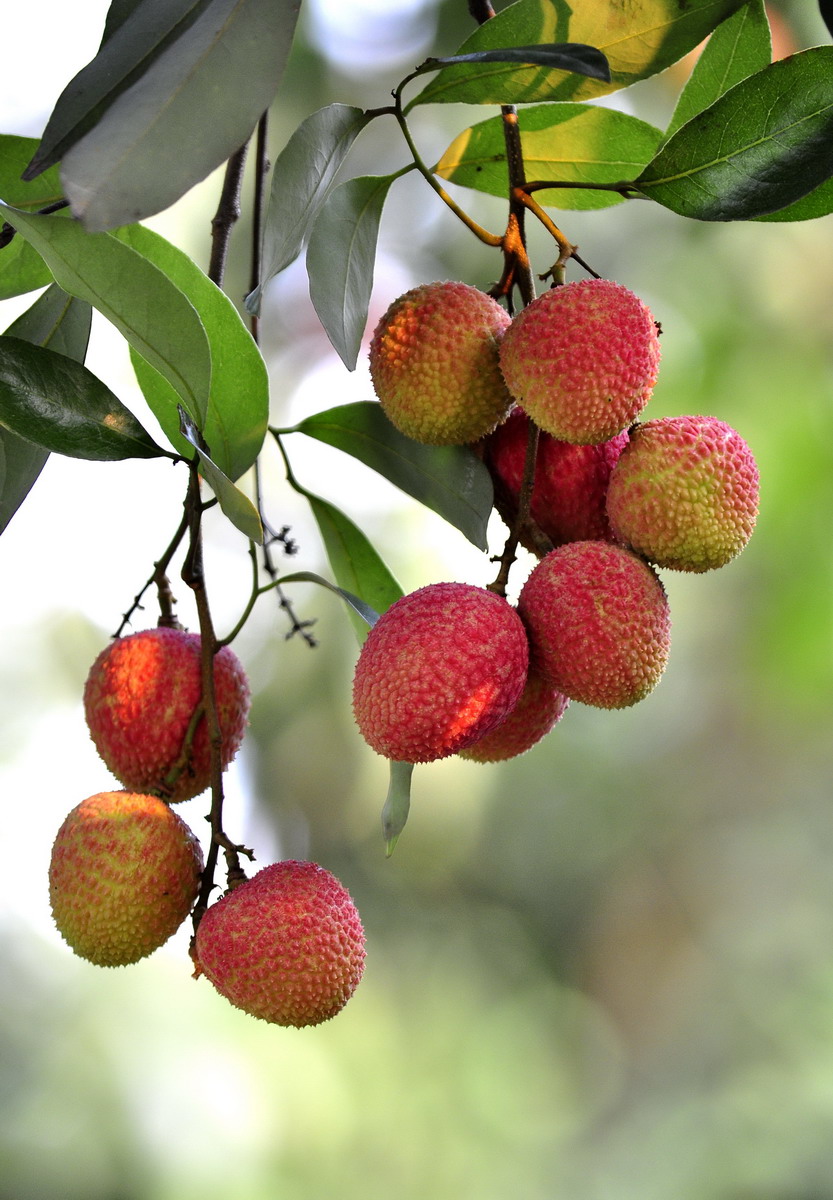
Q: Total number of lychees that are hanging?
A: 10